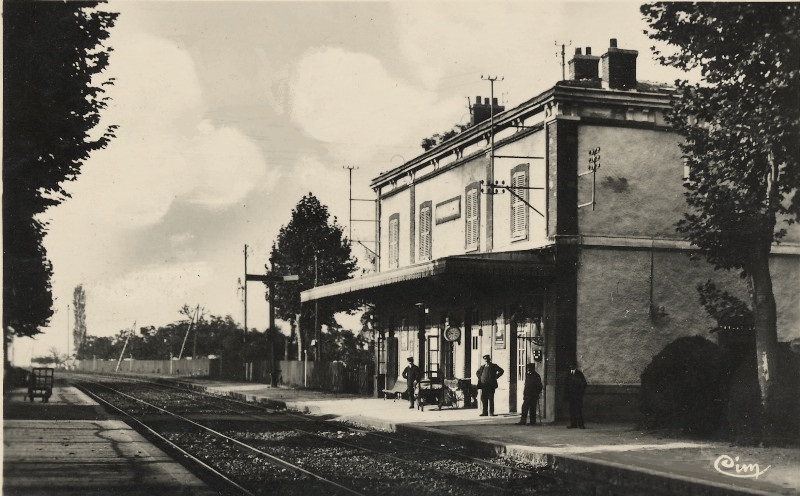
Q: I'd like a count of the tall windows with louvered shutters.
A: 4